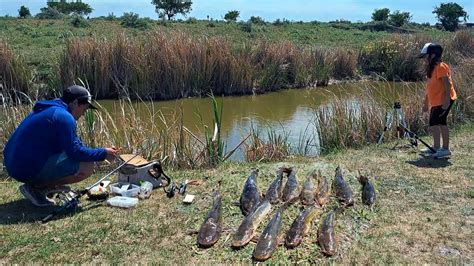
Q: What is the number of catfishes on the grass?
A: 12